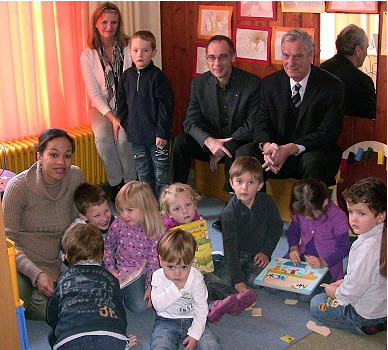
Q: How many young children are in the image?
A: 9